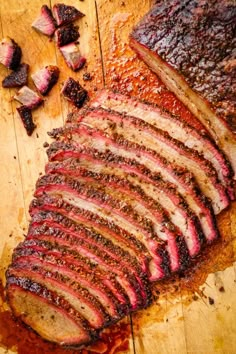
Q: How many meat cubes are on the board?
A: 10